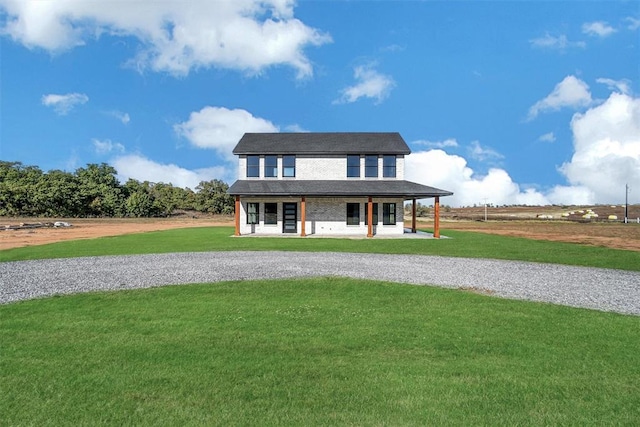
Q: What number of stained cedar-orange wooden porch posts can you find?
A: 5